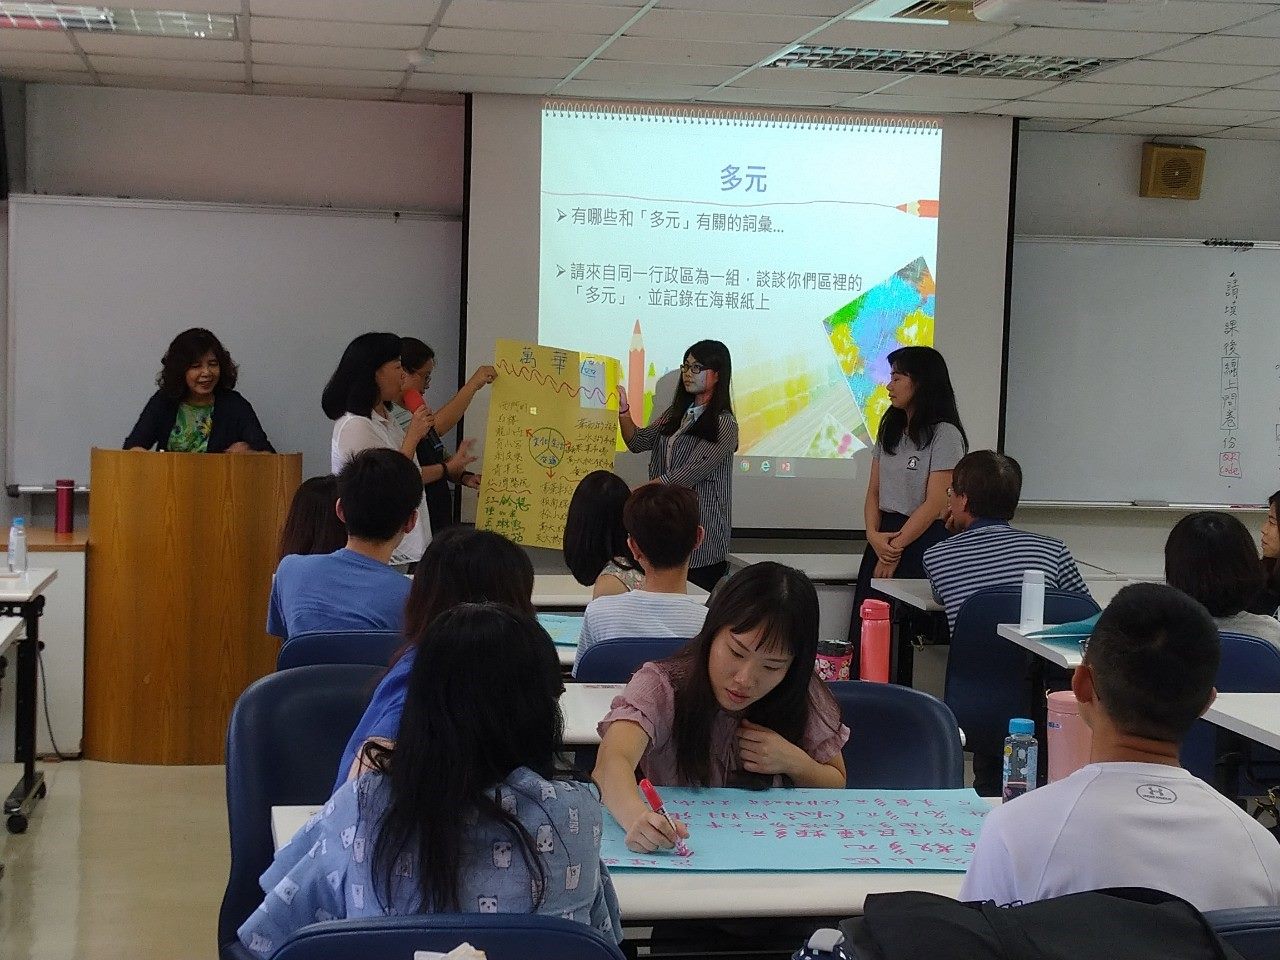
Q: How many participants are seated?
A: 11